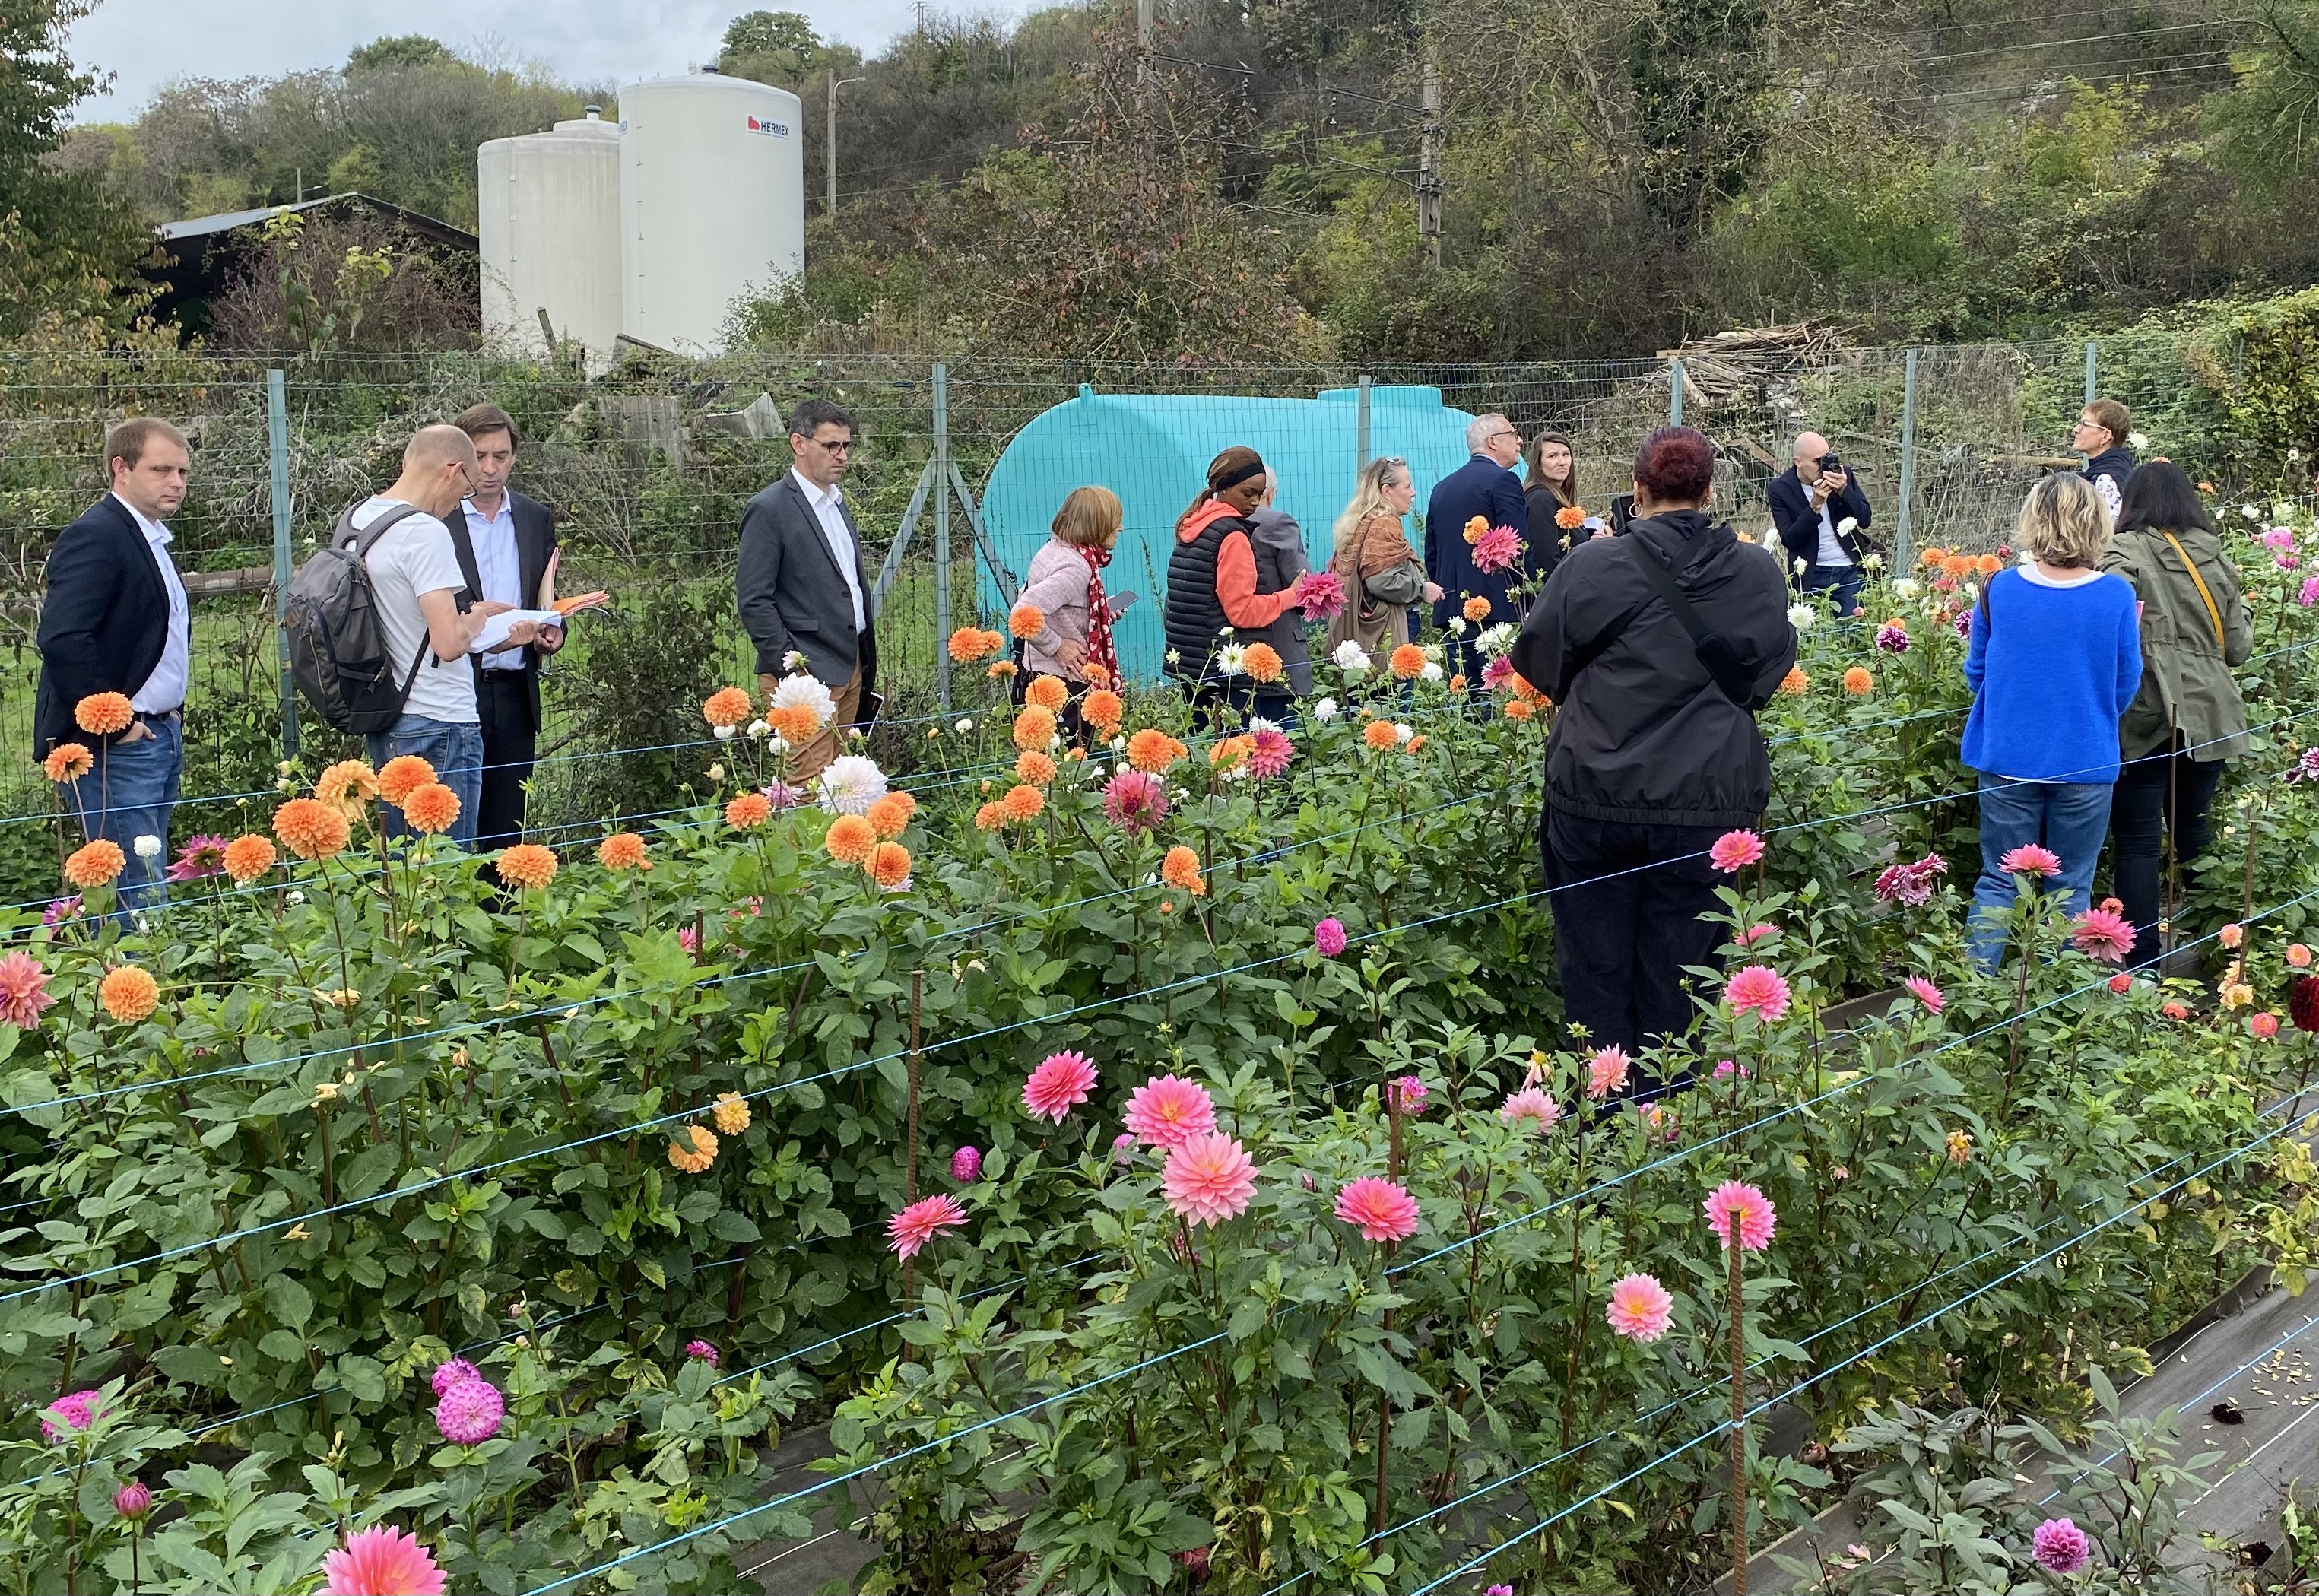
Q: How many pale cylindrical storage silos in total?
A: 2